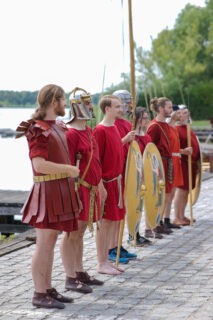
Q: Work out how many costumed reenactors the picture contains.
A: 8